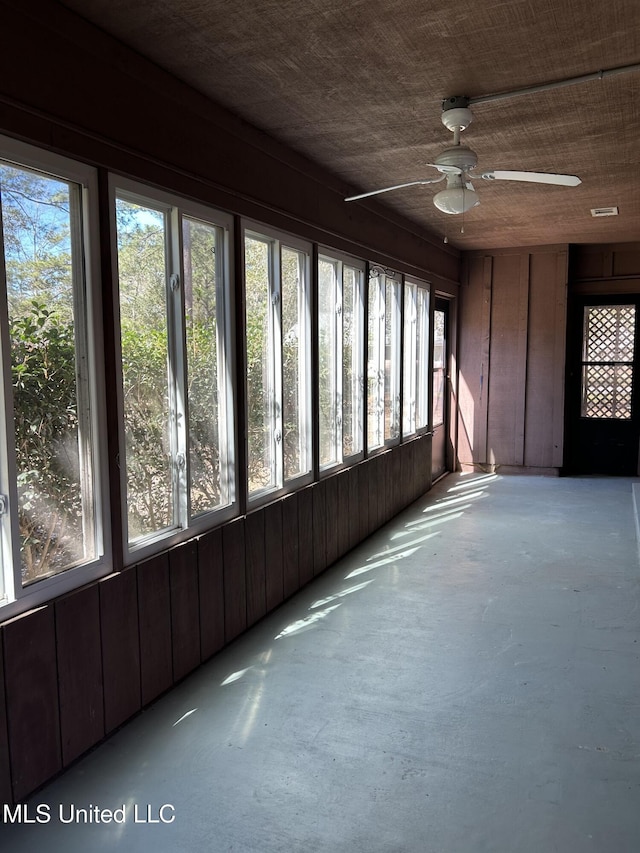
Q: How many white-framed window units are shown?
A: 6